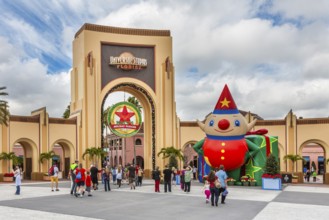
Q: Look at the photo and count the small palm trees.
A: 5